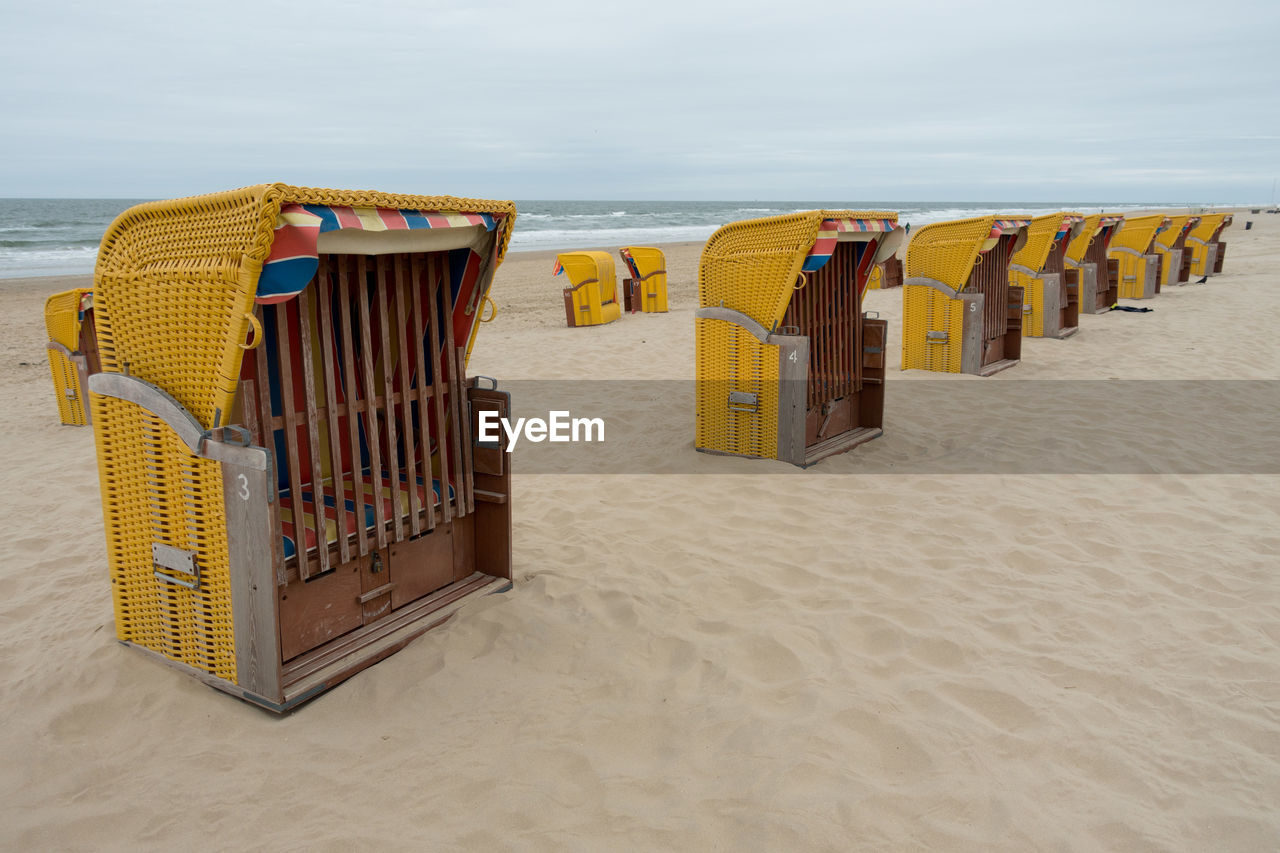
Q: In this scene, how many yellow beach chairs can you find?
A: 12